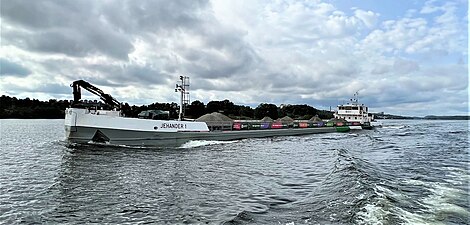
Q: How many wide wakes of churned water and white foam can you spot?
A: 1